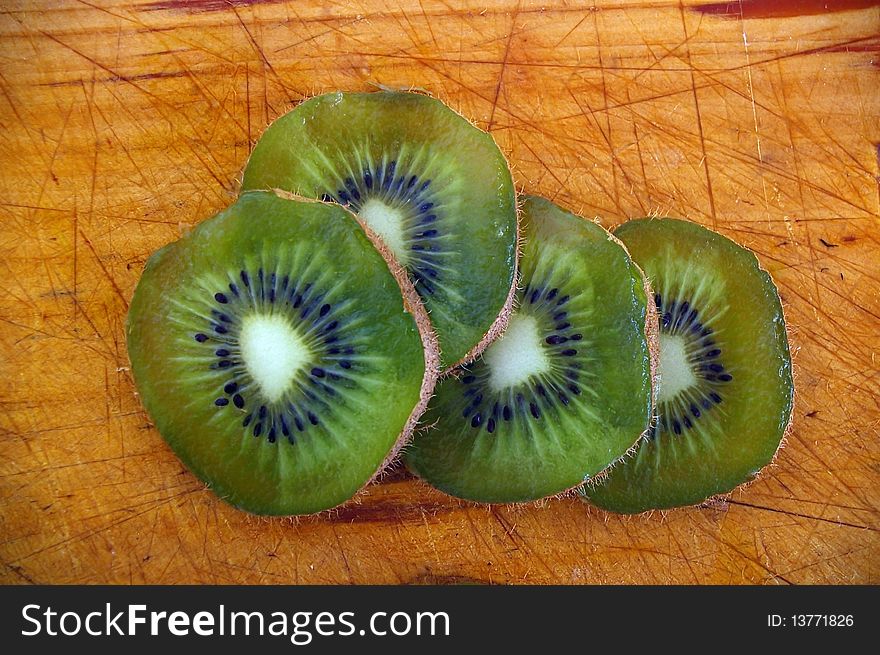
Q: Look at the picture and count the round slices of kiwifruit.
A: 4